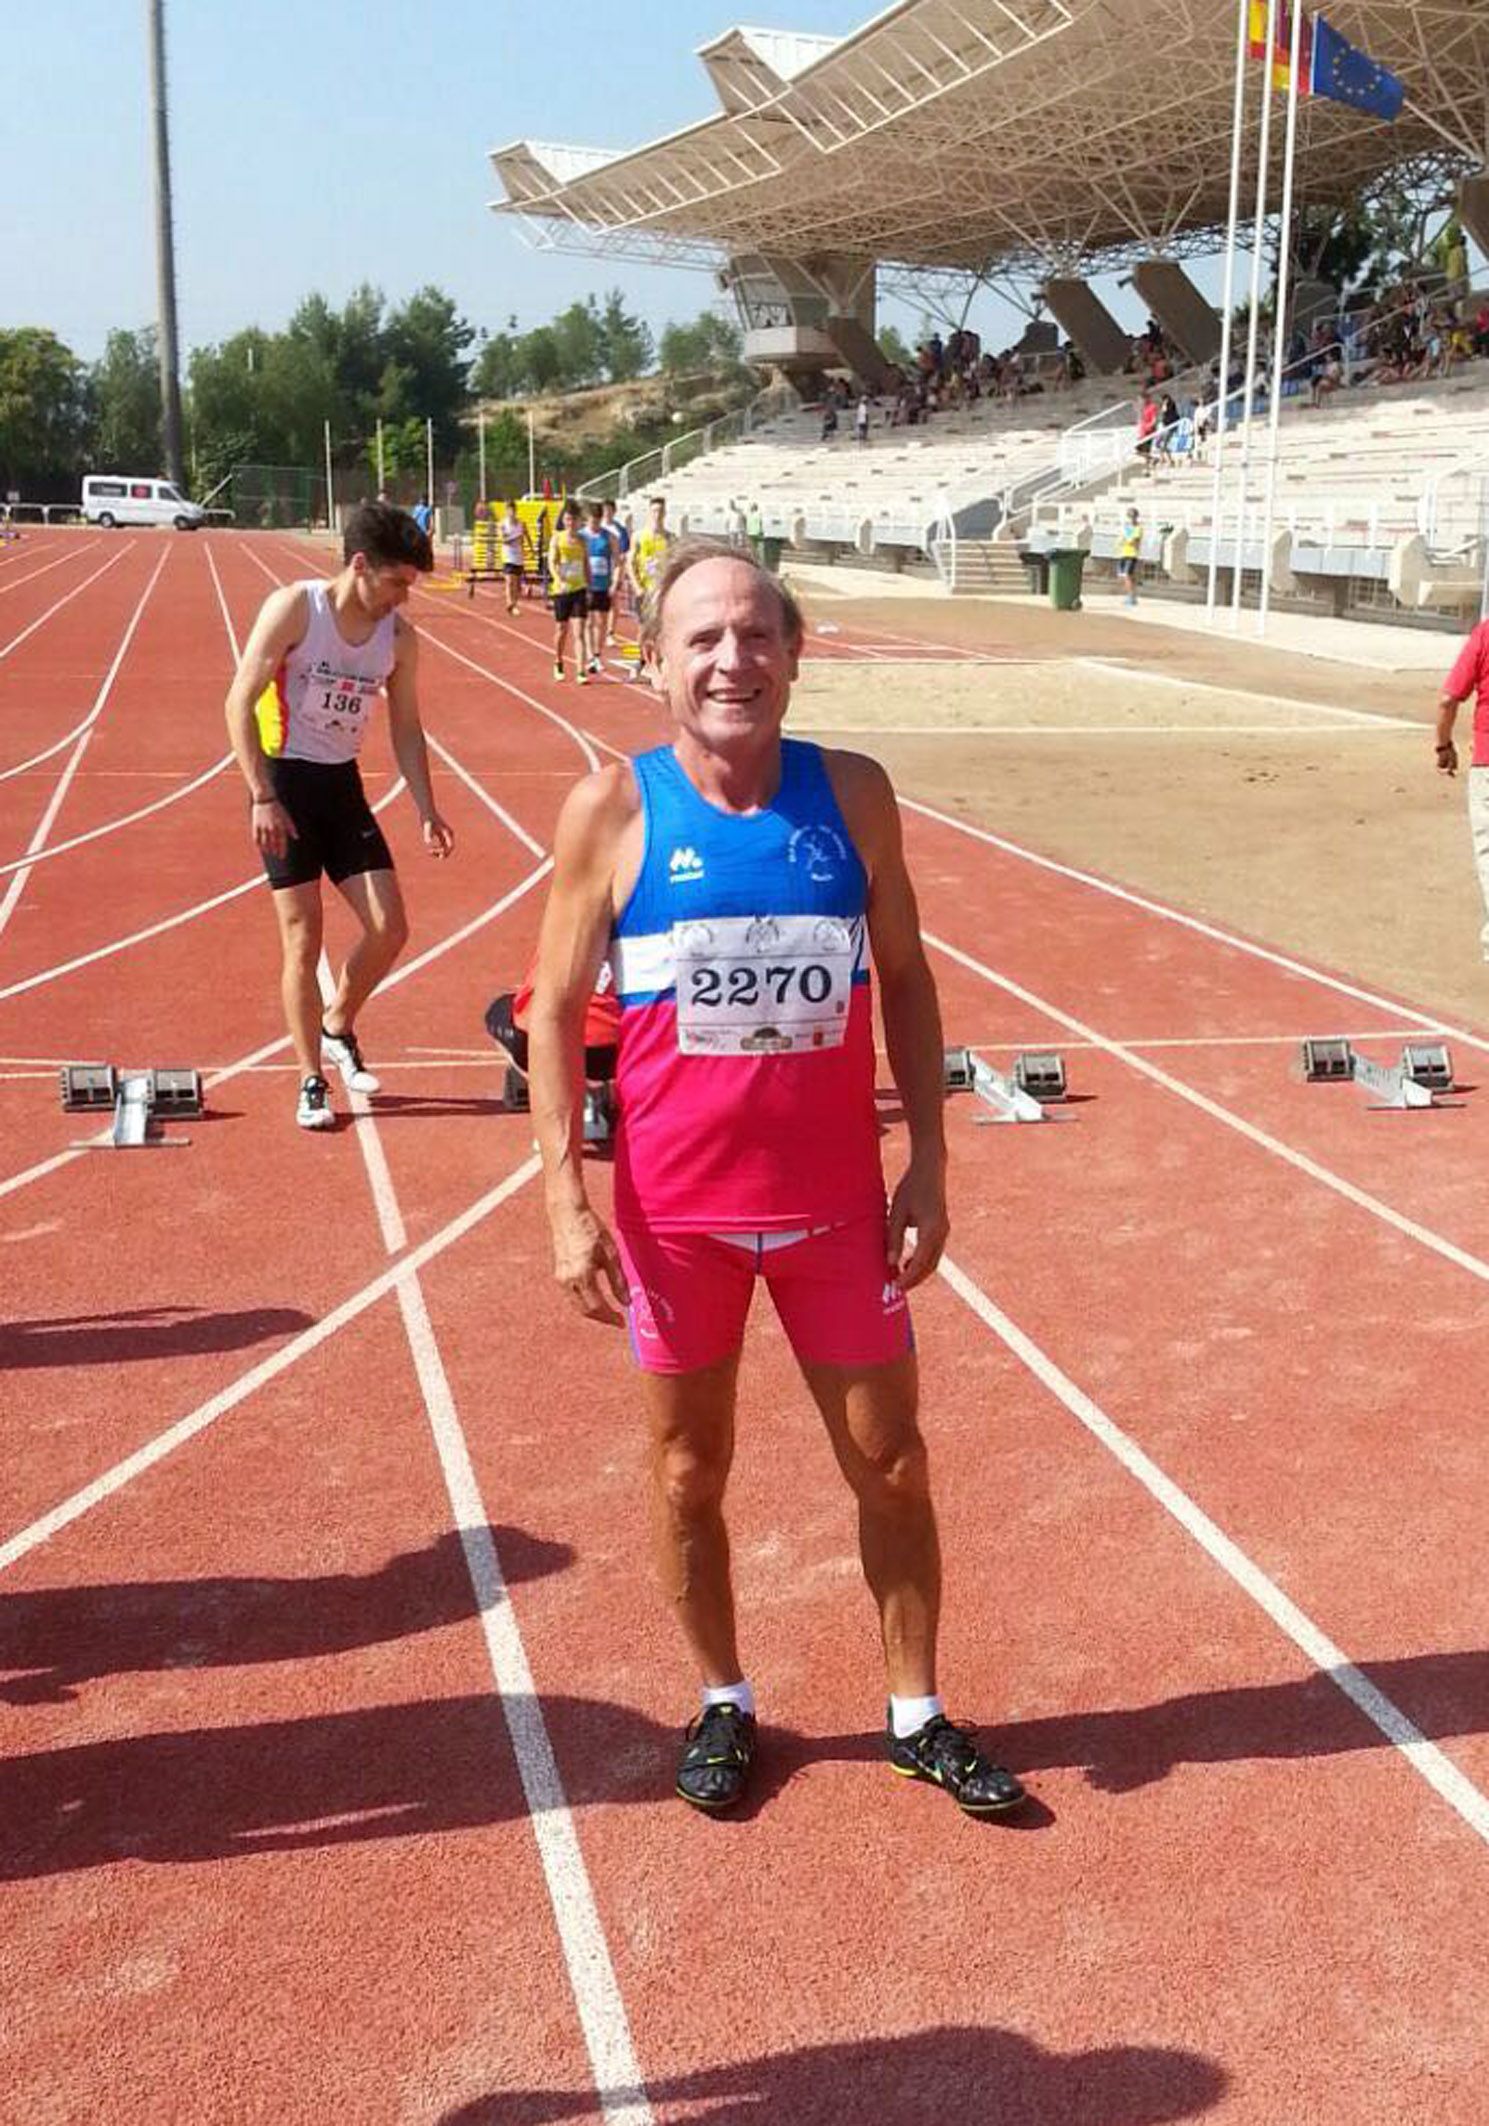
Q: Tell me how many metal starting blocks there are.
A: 4